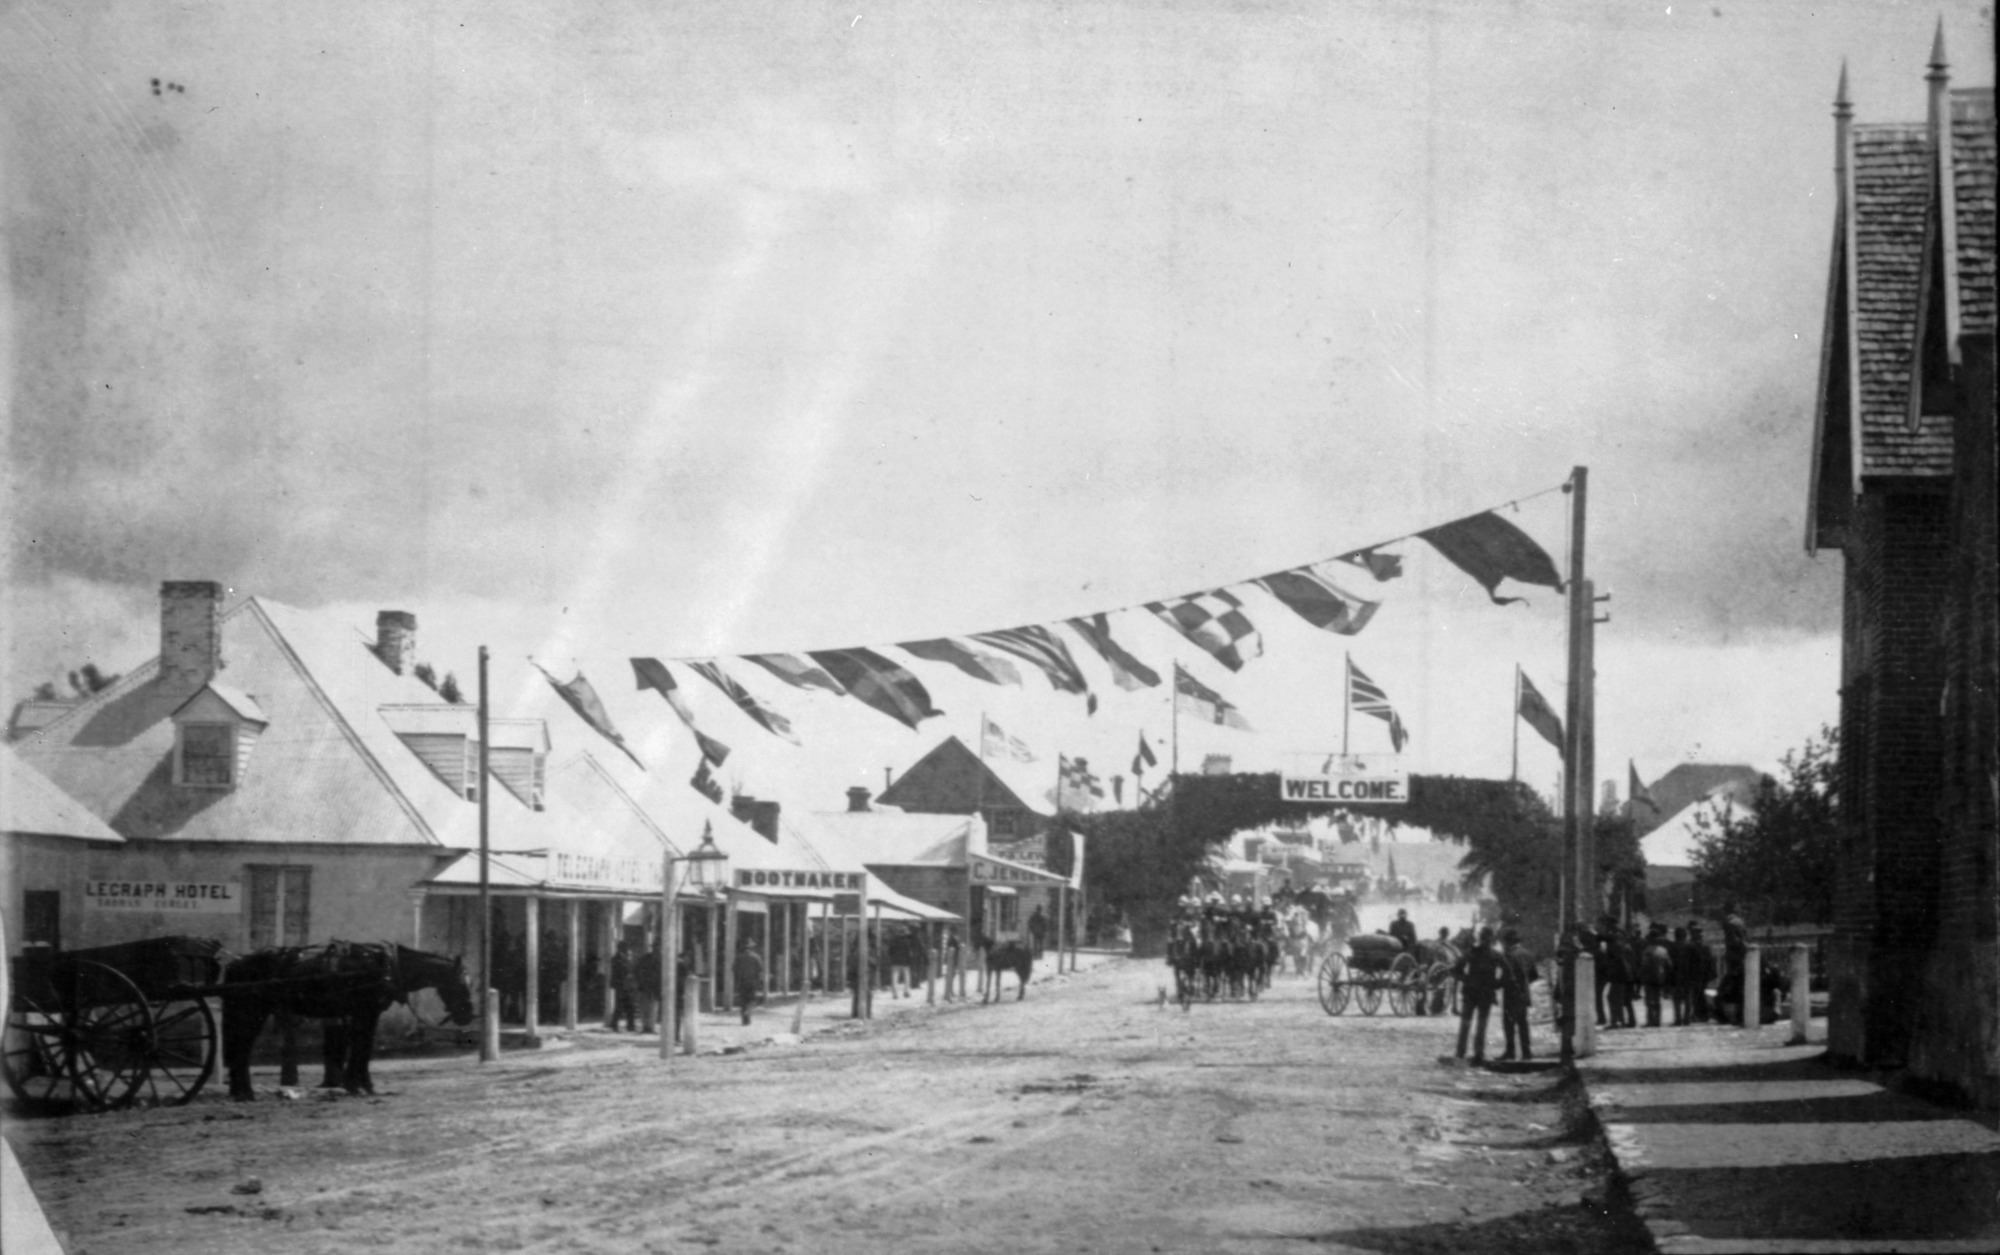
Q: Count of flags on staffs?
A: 7